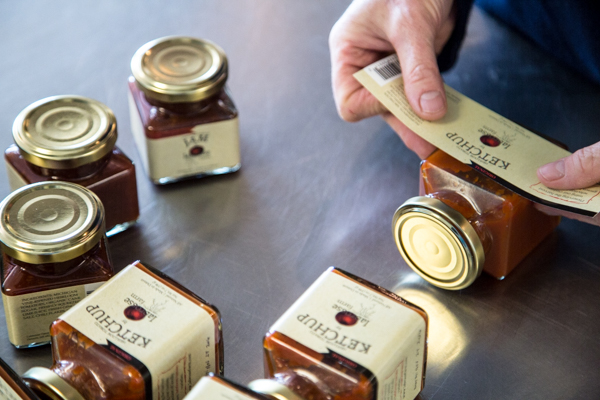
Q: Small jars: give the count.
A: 8